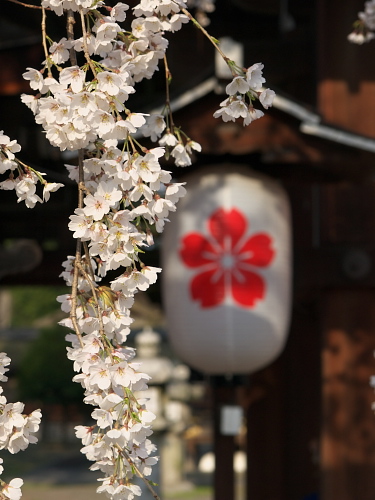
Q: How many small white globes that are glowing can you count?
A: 0